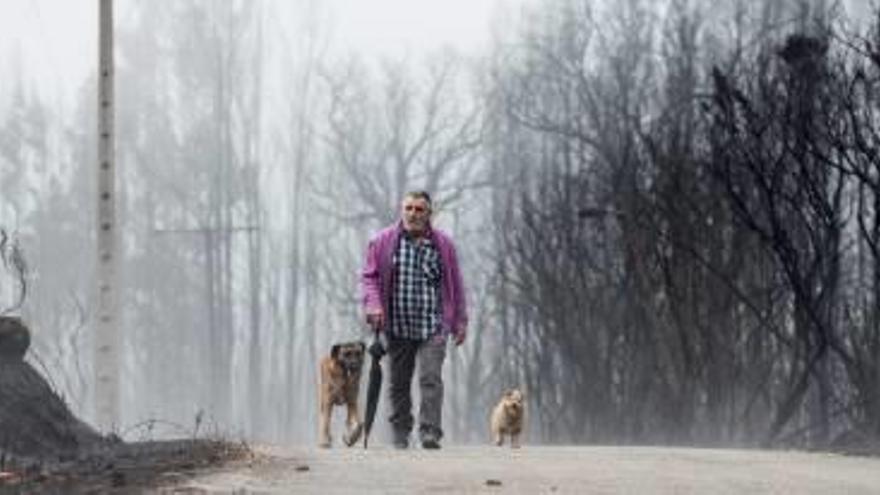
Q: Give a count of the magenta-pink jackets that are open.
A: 1